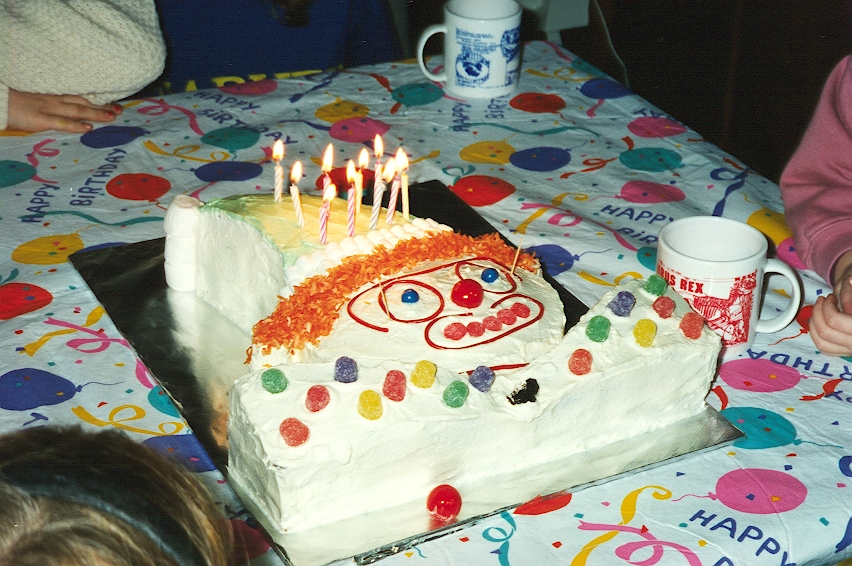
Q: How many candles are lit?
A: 10